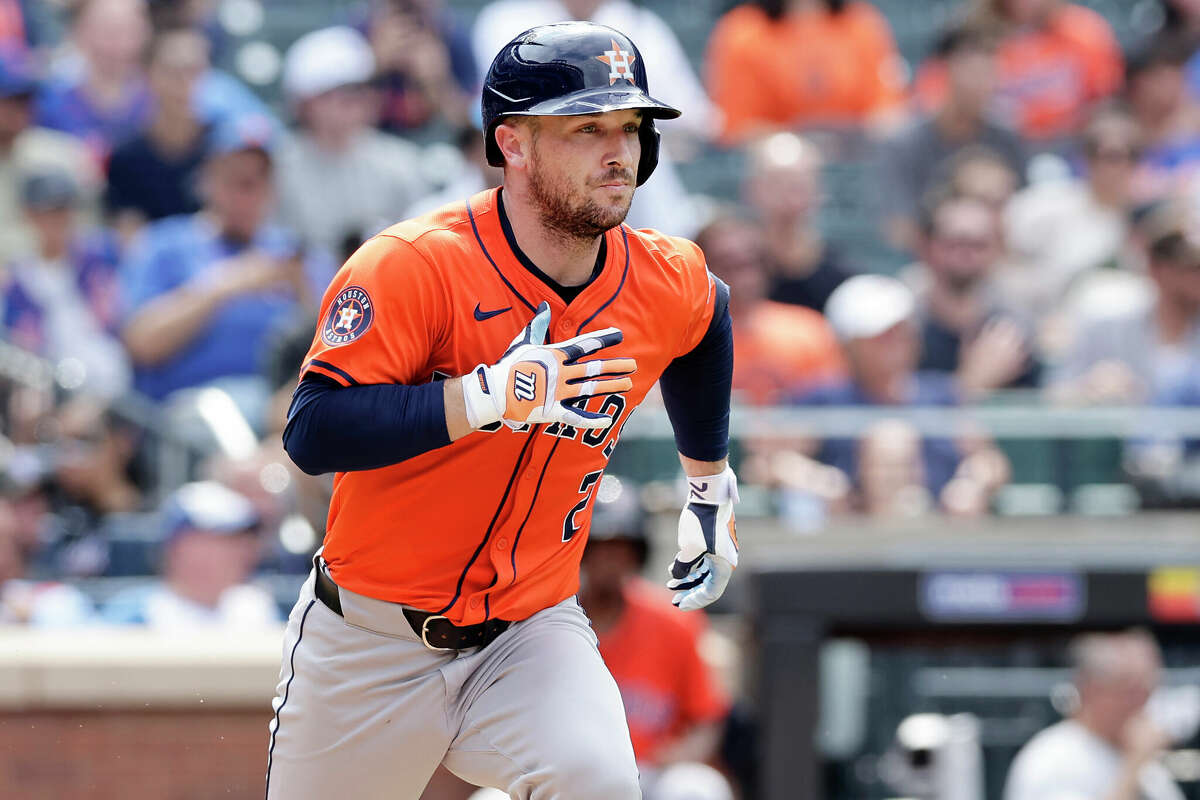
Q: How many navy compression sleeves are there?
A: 2